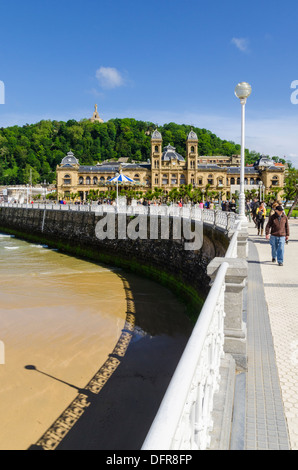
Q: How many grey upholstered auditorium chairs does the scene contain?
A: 0